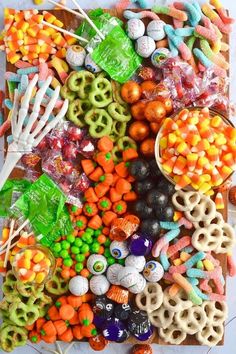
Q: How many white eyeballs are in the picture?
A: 15